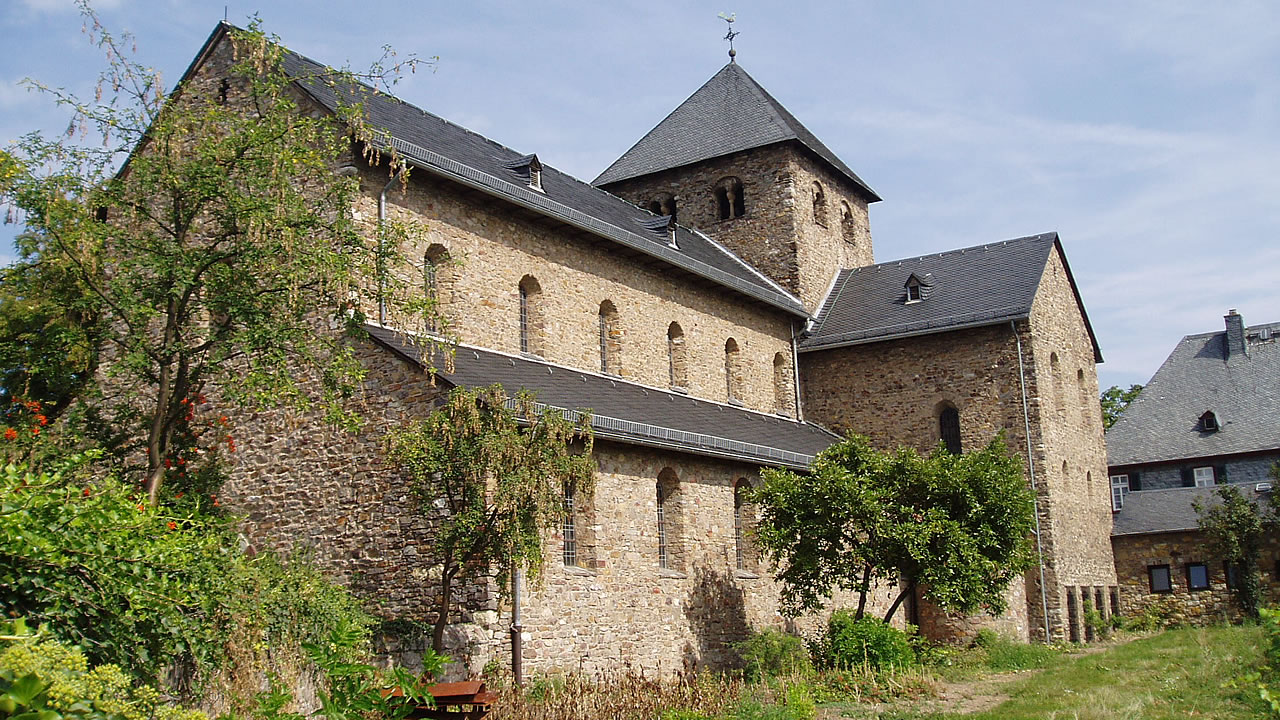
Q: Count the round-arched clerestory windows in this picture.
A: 6